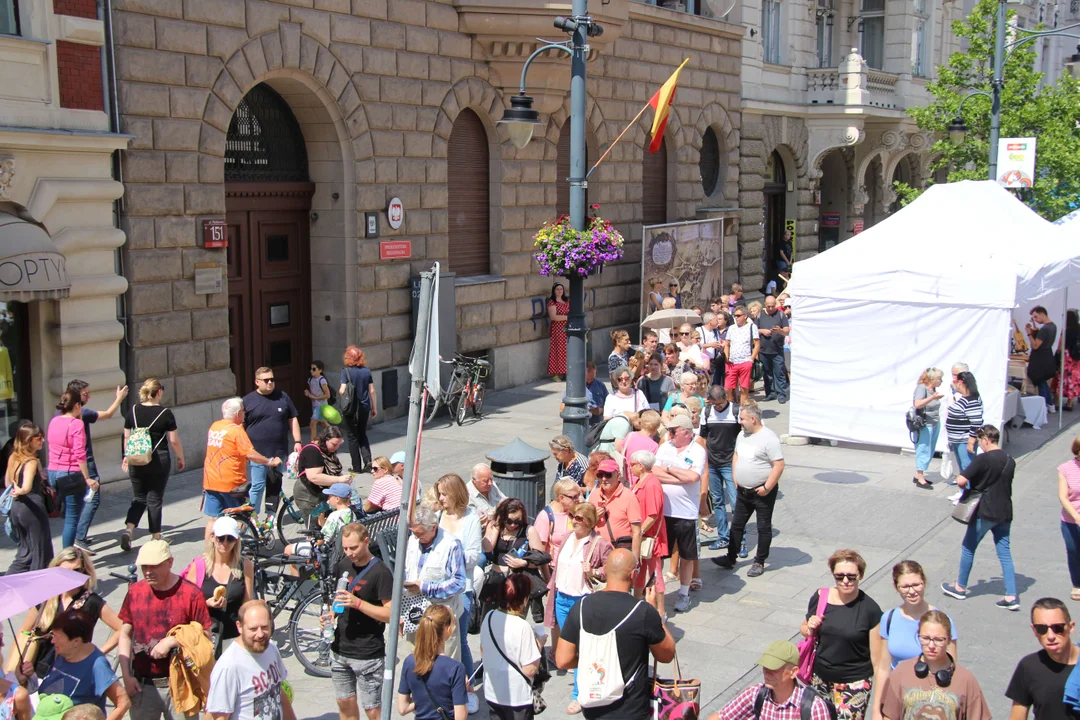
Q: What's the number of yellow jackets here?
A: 1